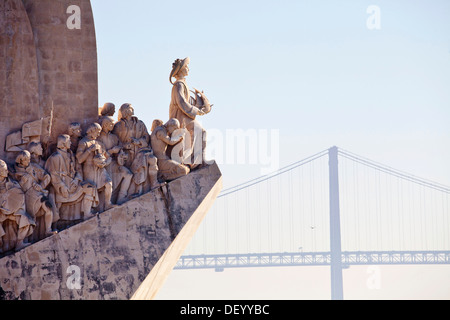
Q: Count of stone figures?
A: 12